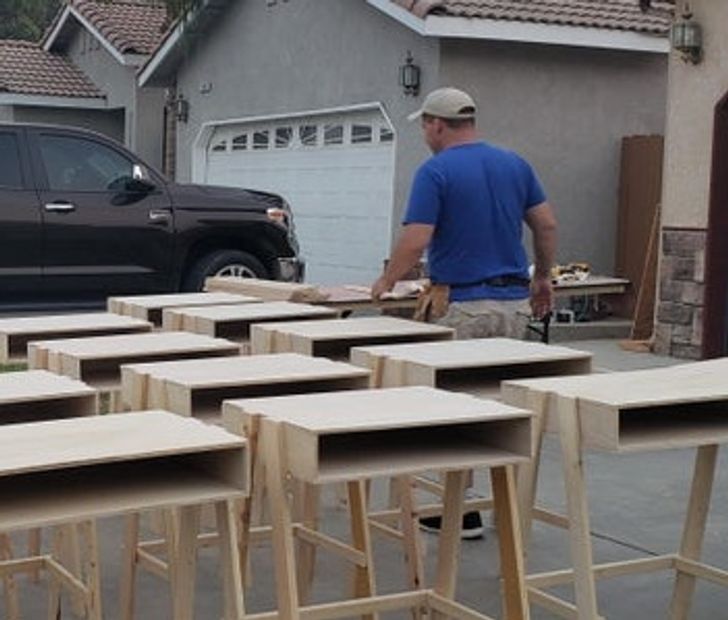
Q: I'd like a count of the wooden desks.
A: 11